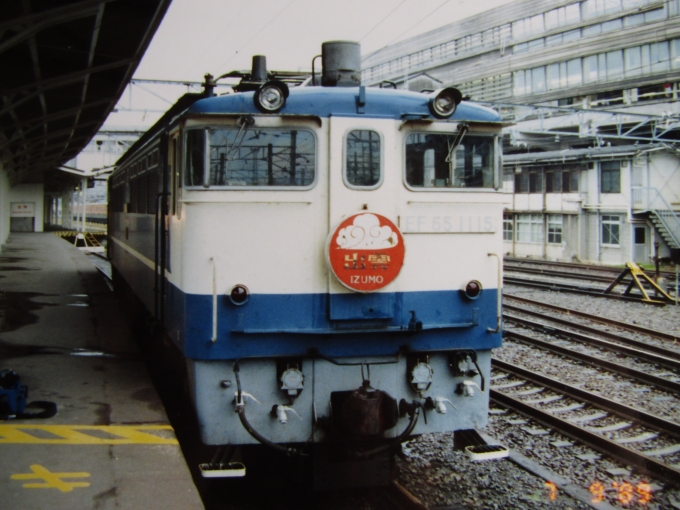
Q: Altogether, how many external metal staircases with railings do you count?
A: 1